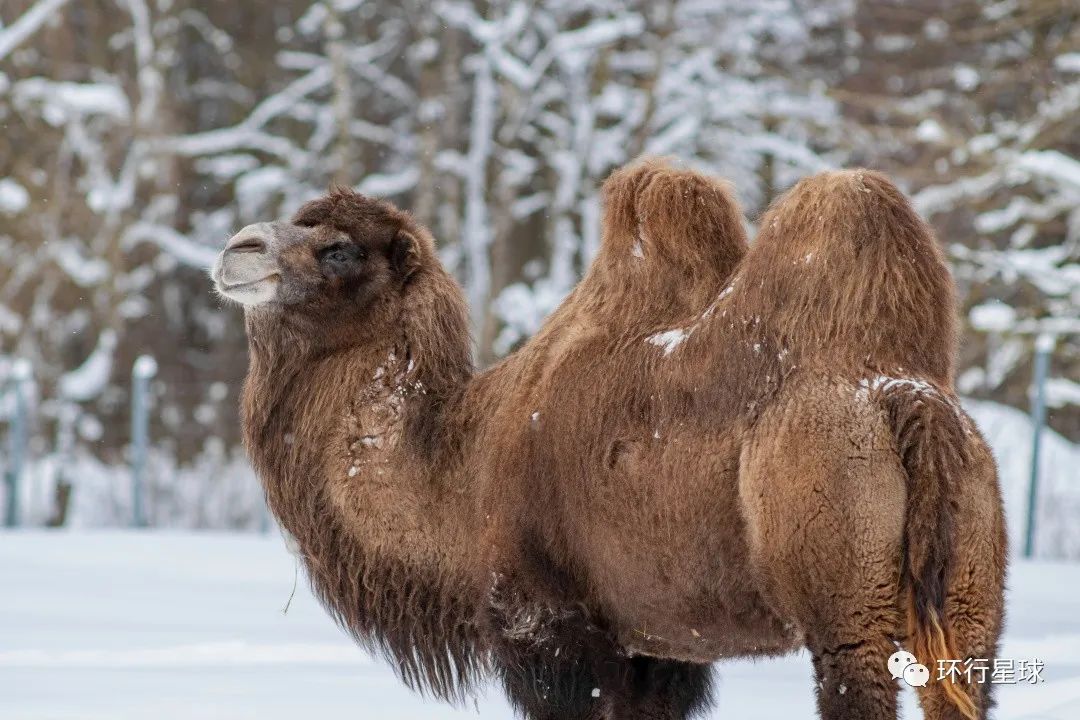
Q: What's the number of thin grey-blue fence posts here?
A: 3